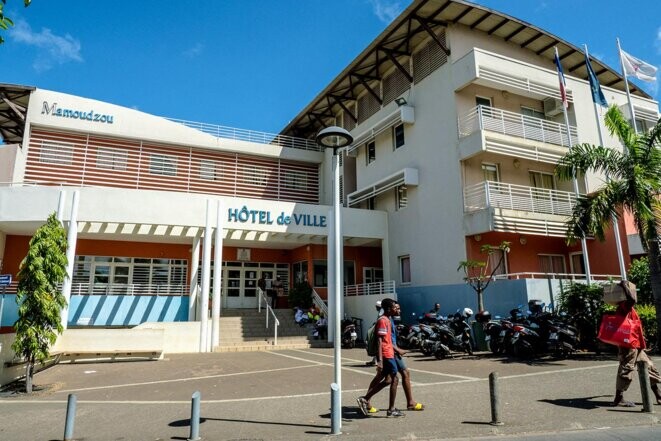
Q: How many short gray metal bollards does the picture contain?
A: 5